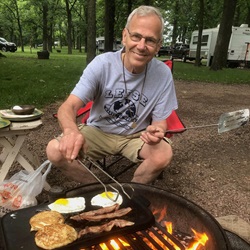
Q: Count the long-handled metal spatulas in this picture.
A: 1